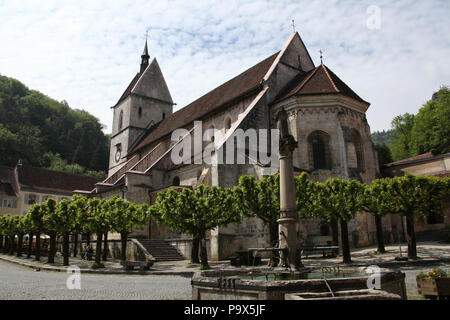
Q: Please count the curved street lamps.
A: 0